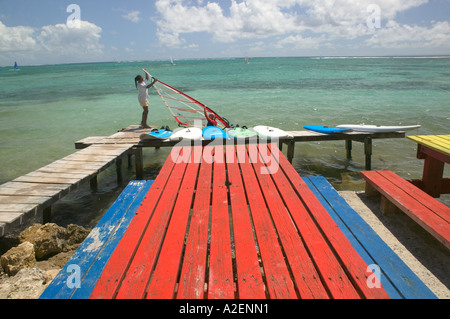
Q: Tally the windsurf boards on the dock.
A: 7